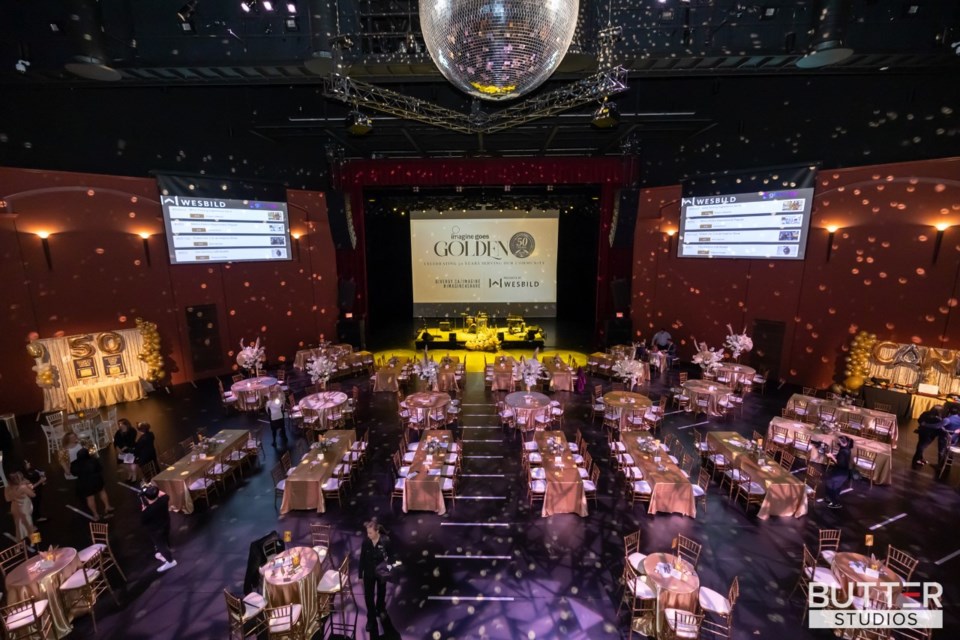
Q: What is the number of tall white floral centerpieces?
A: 7